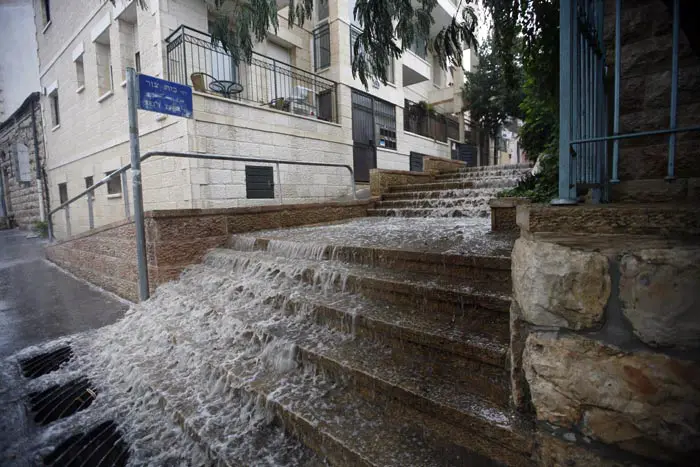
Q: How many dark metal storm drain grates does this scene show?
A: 3